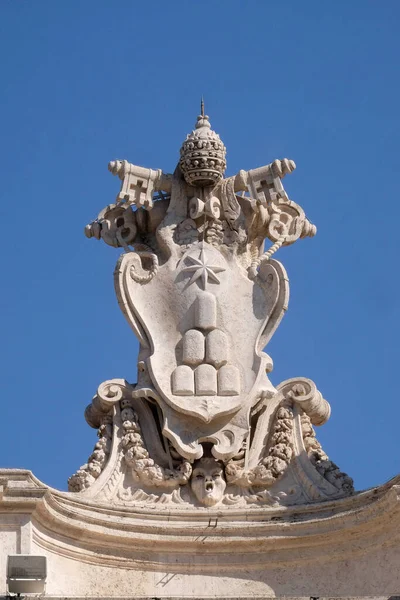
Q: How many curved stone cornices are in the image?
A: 1